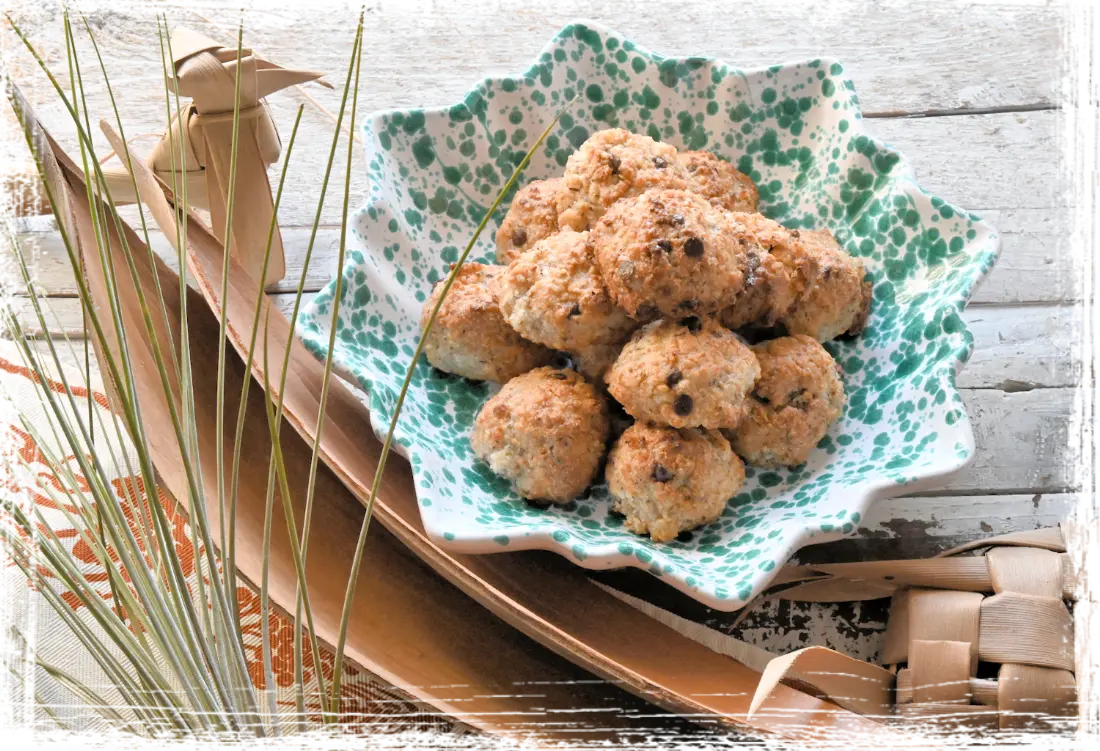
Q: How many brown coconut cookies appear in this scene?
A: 12